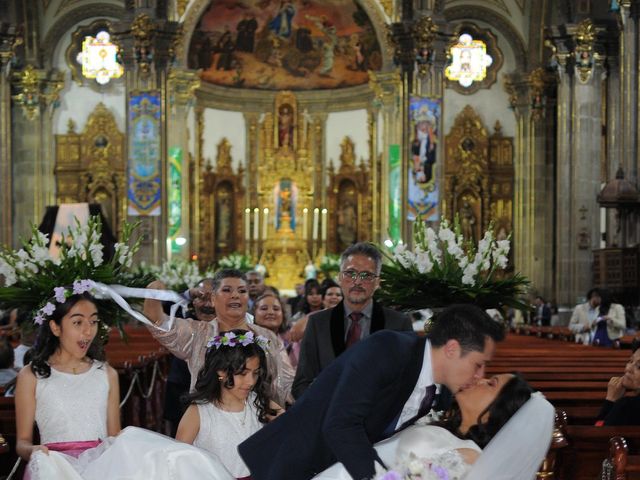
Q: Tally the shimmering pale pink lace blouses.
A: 1